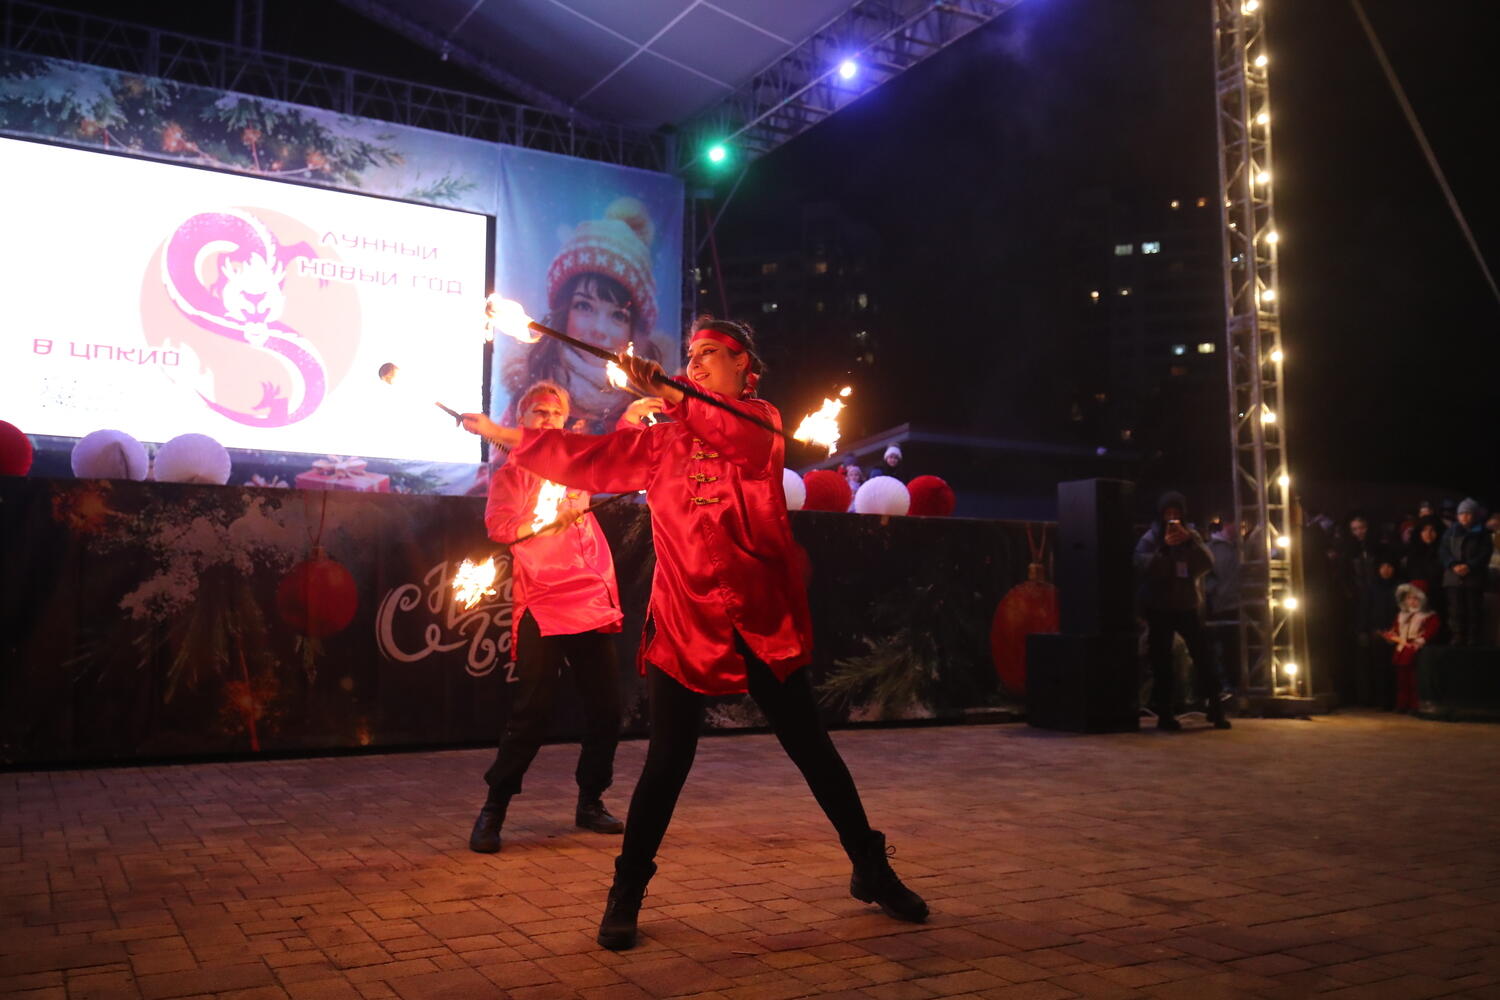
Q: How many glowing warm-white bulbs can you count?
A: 12